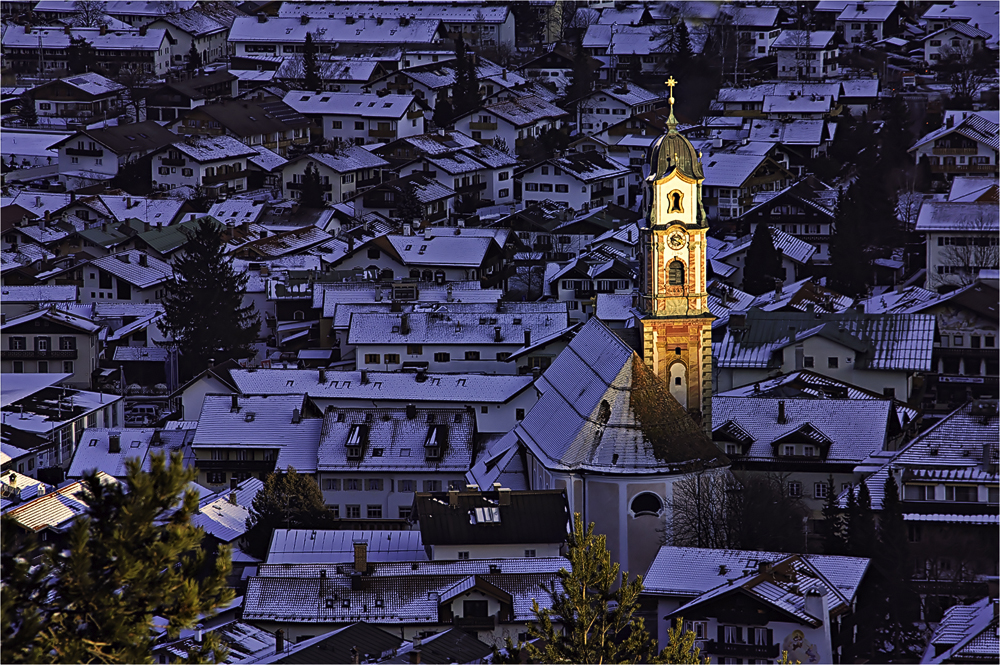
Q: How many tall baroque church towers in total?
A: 1